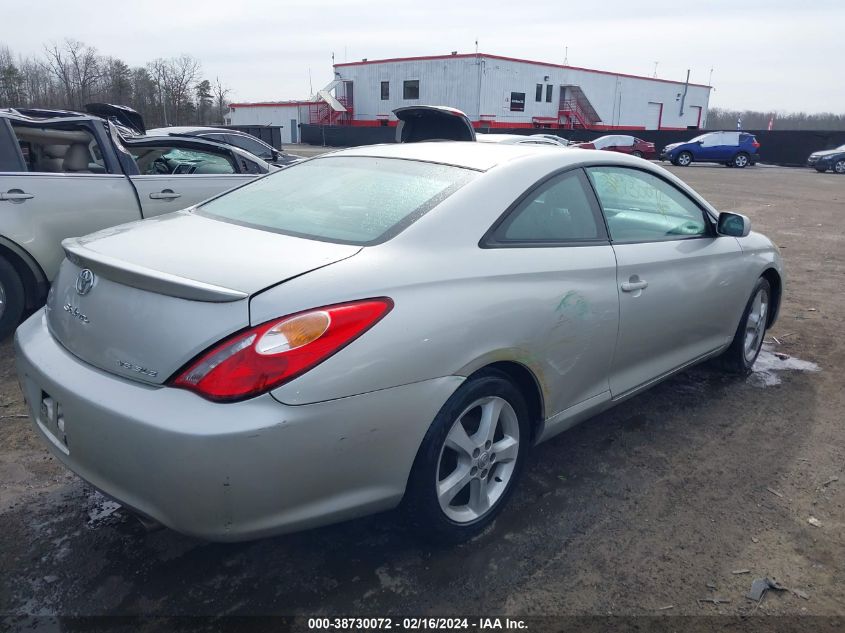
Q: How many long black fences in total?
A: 1